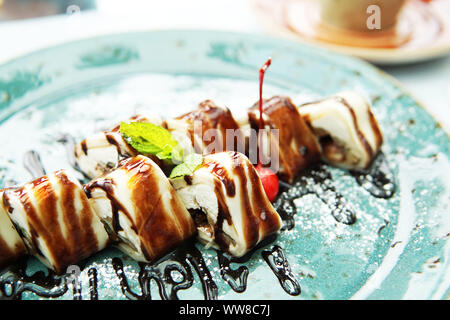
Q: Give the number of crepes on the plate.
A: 8